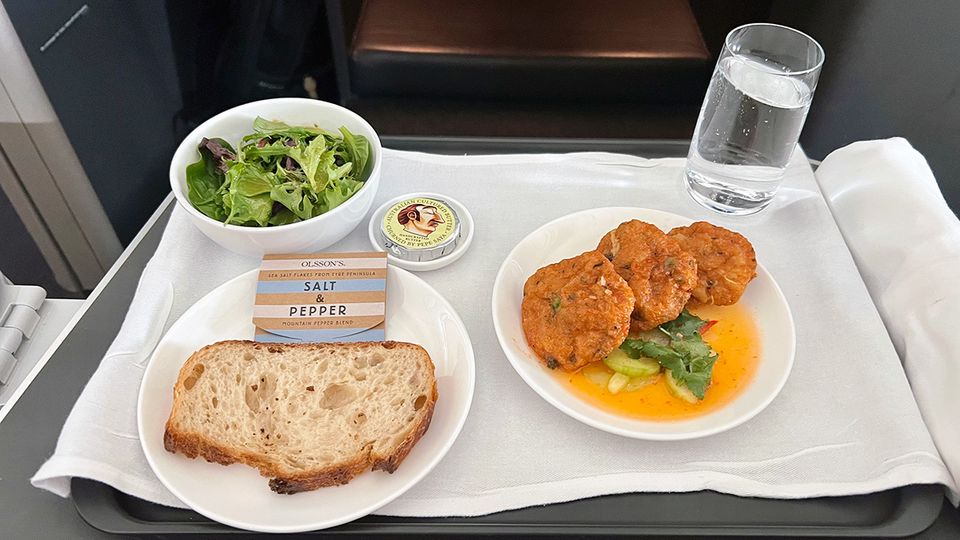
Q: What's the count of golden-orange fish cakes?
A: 3